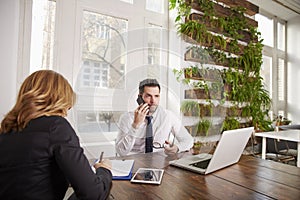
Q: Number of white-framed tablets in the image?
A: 1